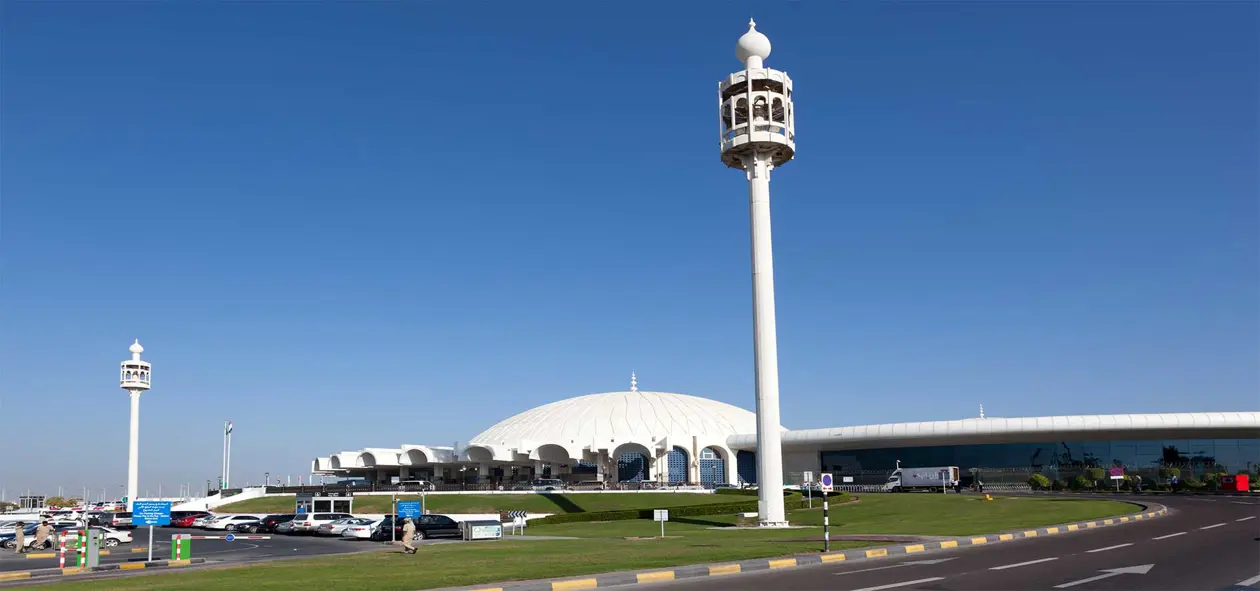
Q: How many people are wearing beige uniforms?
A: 3